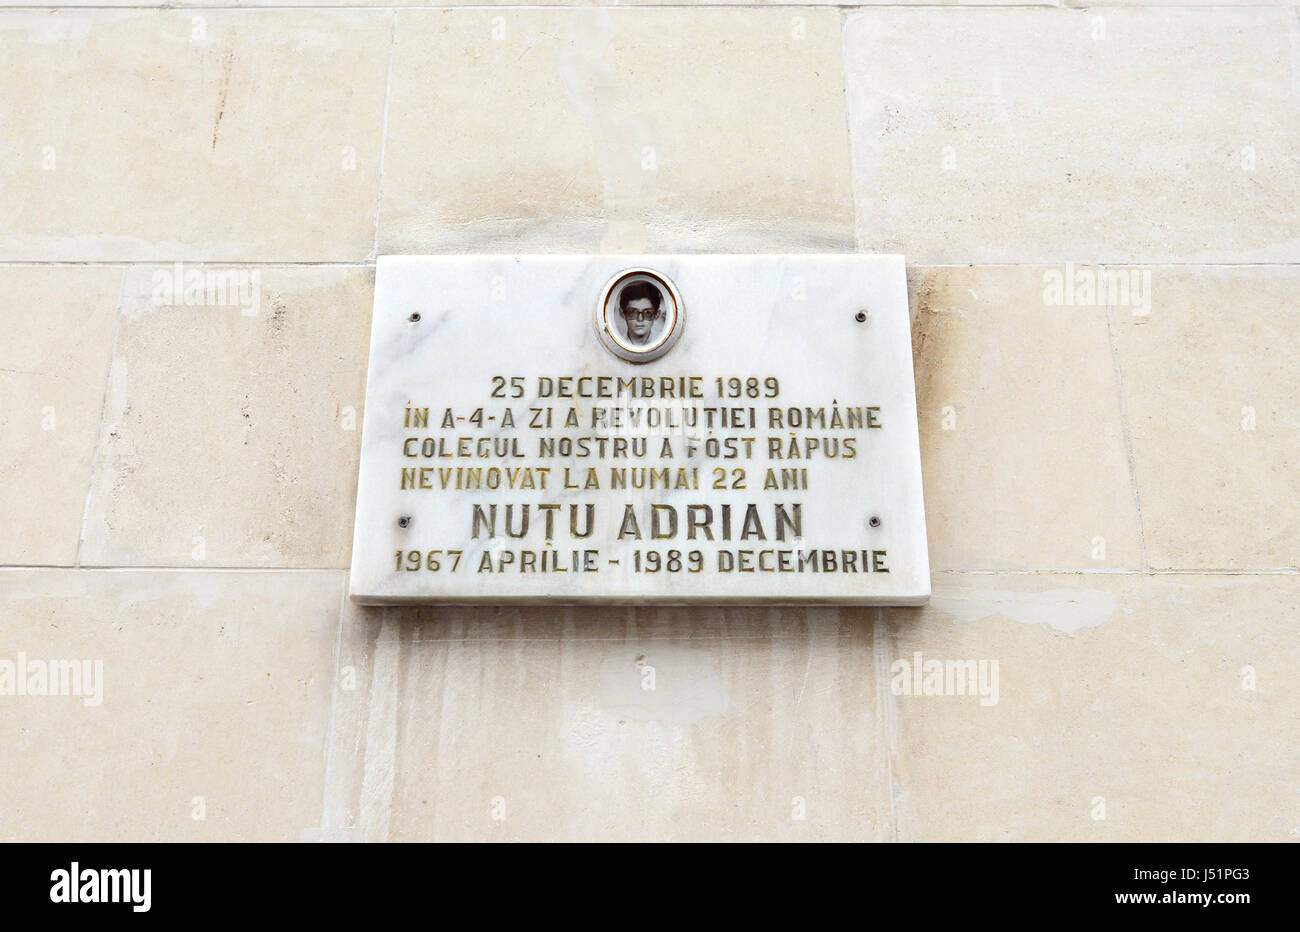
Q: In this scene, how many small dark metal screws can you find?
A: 4